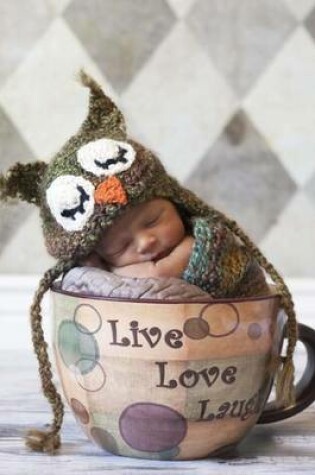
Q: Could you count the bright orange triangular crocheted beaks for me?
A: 1